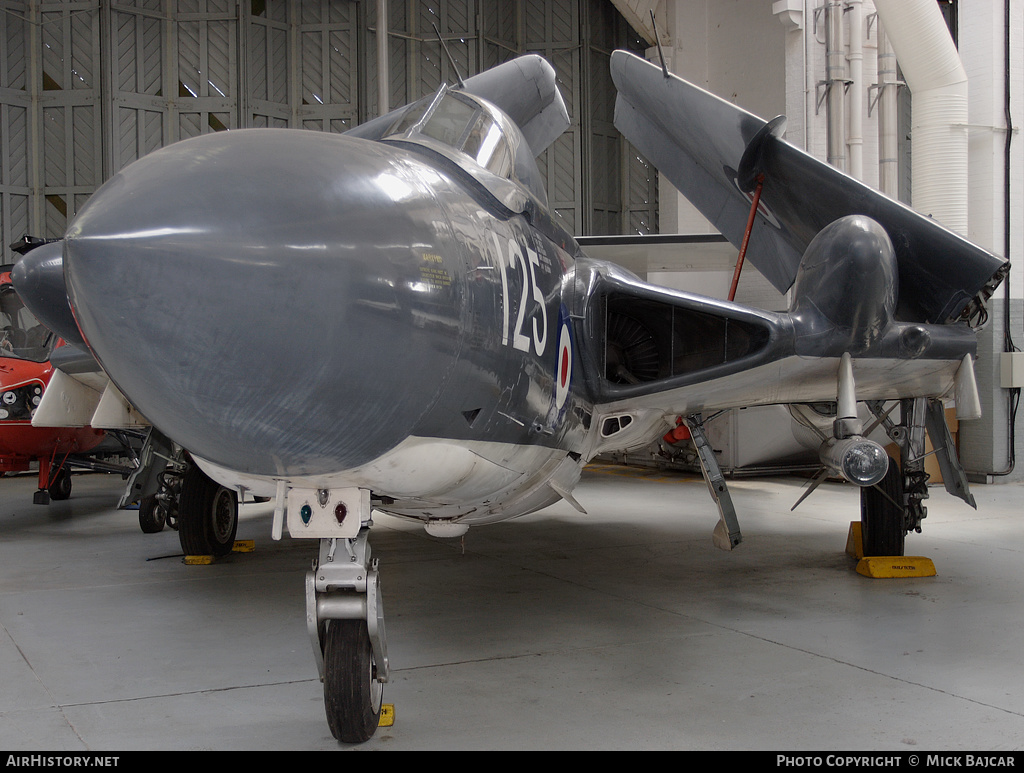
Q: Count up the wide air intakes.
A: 1